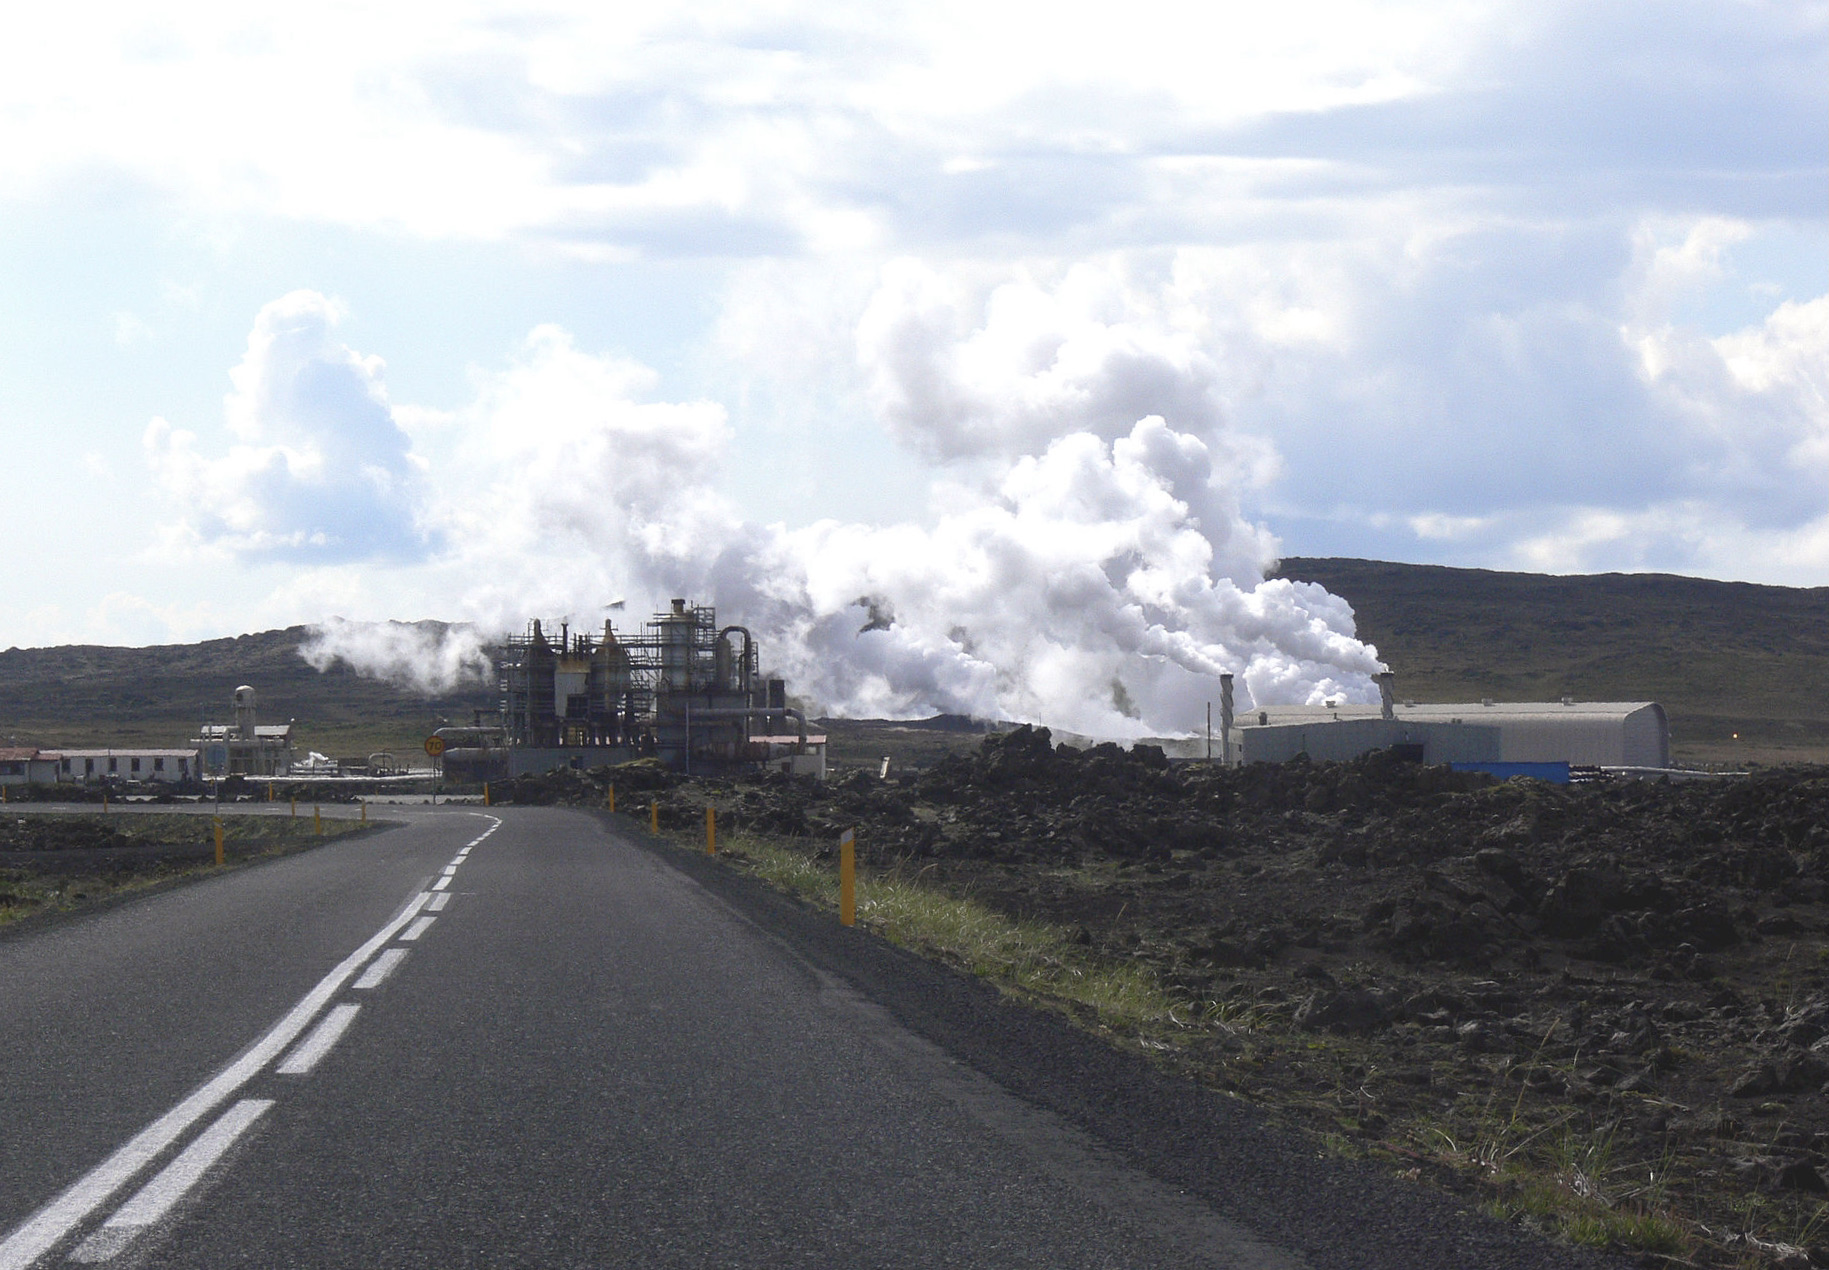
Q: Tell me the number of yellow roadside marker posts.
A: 12